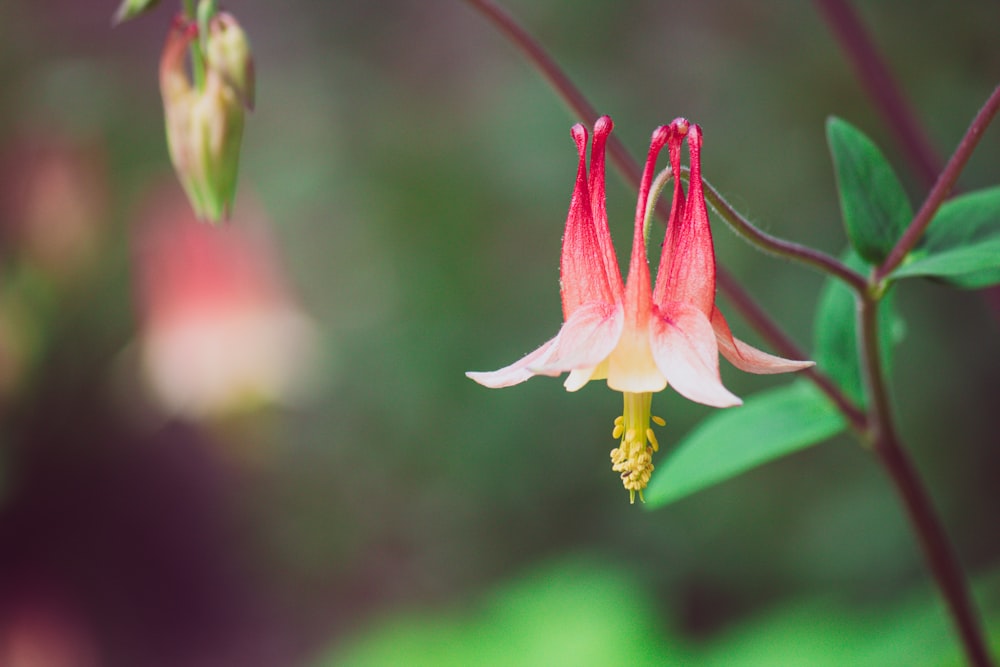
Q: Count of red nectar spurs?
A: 5